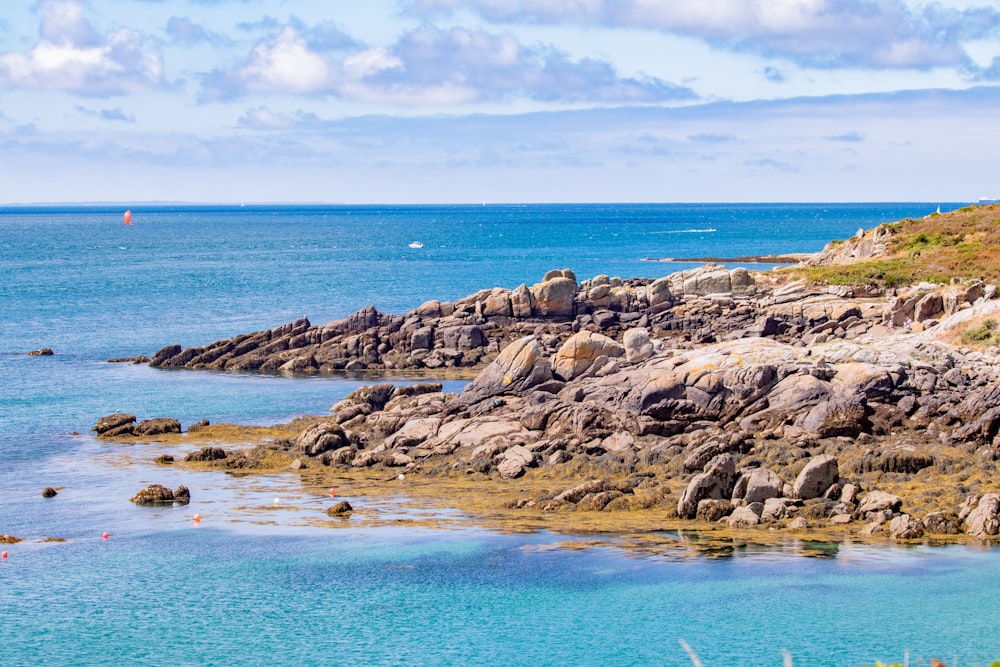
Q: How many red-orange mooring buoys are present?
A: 4